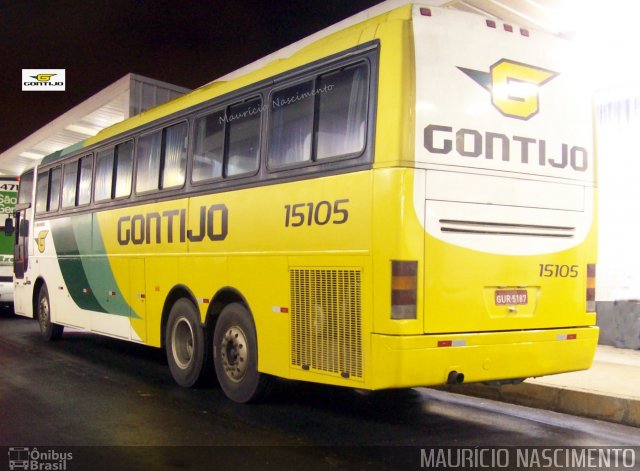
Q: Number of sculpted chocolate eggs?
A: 0